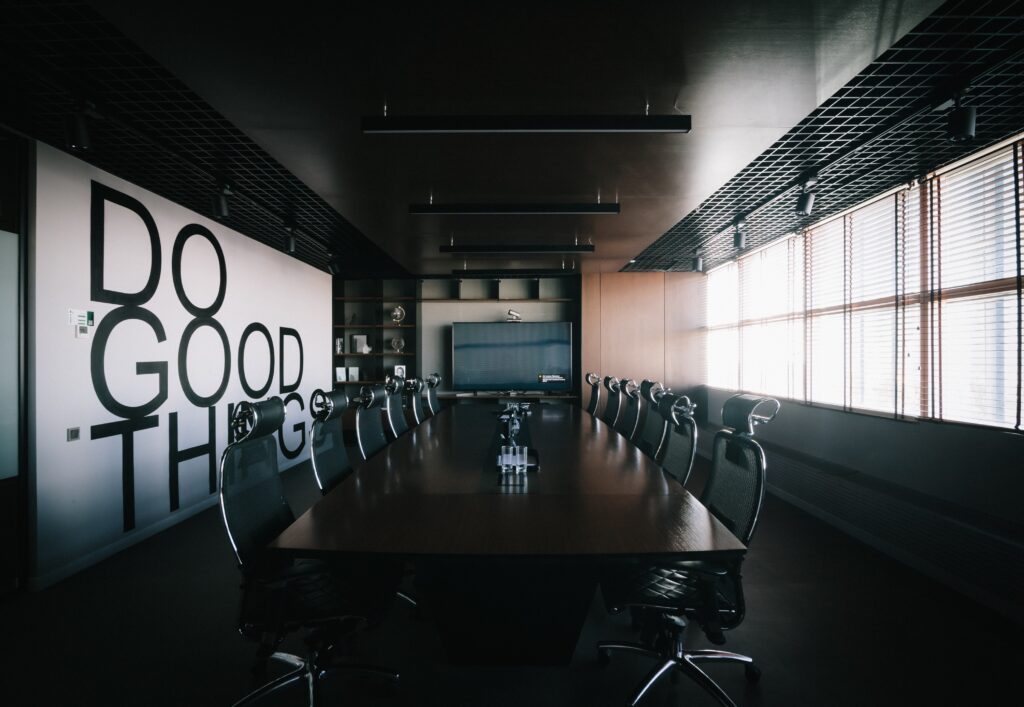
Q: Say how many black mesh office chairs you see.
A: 12